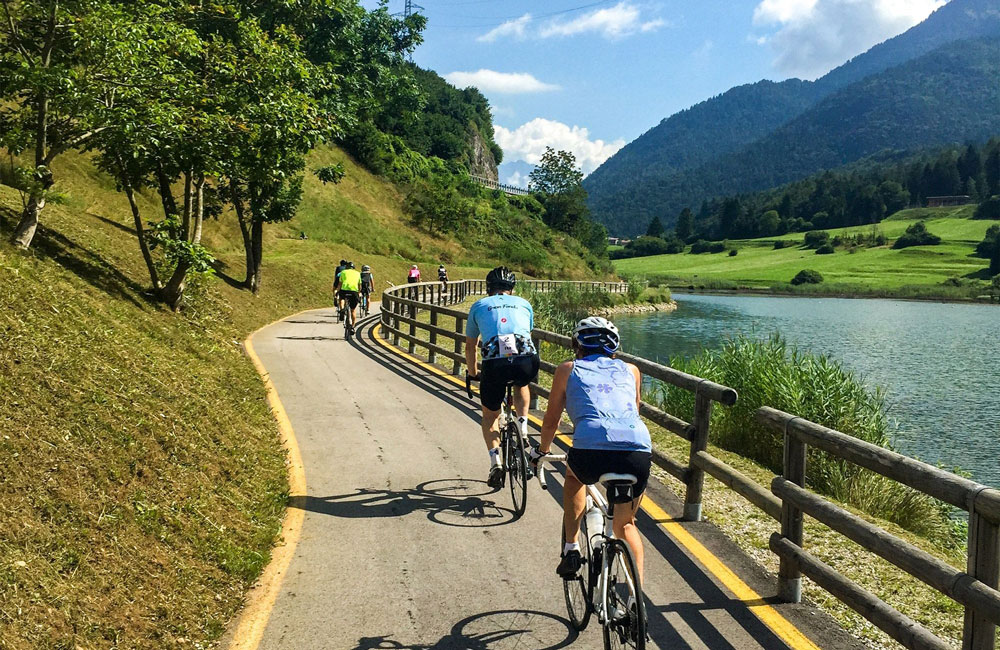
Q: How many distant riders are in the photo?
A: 5